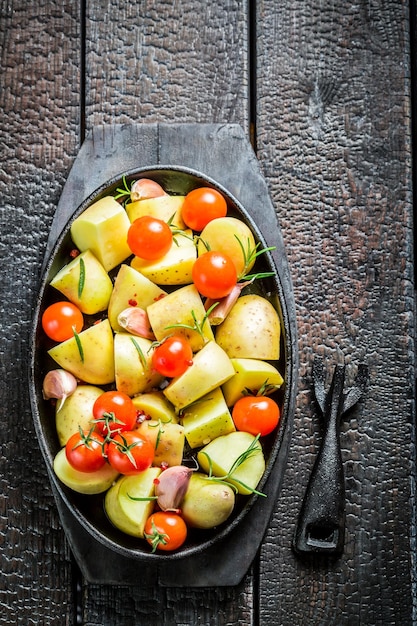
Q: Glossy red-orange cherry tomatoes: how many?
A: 10